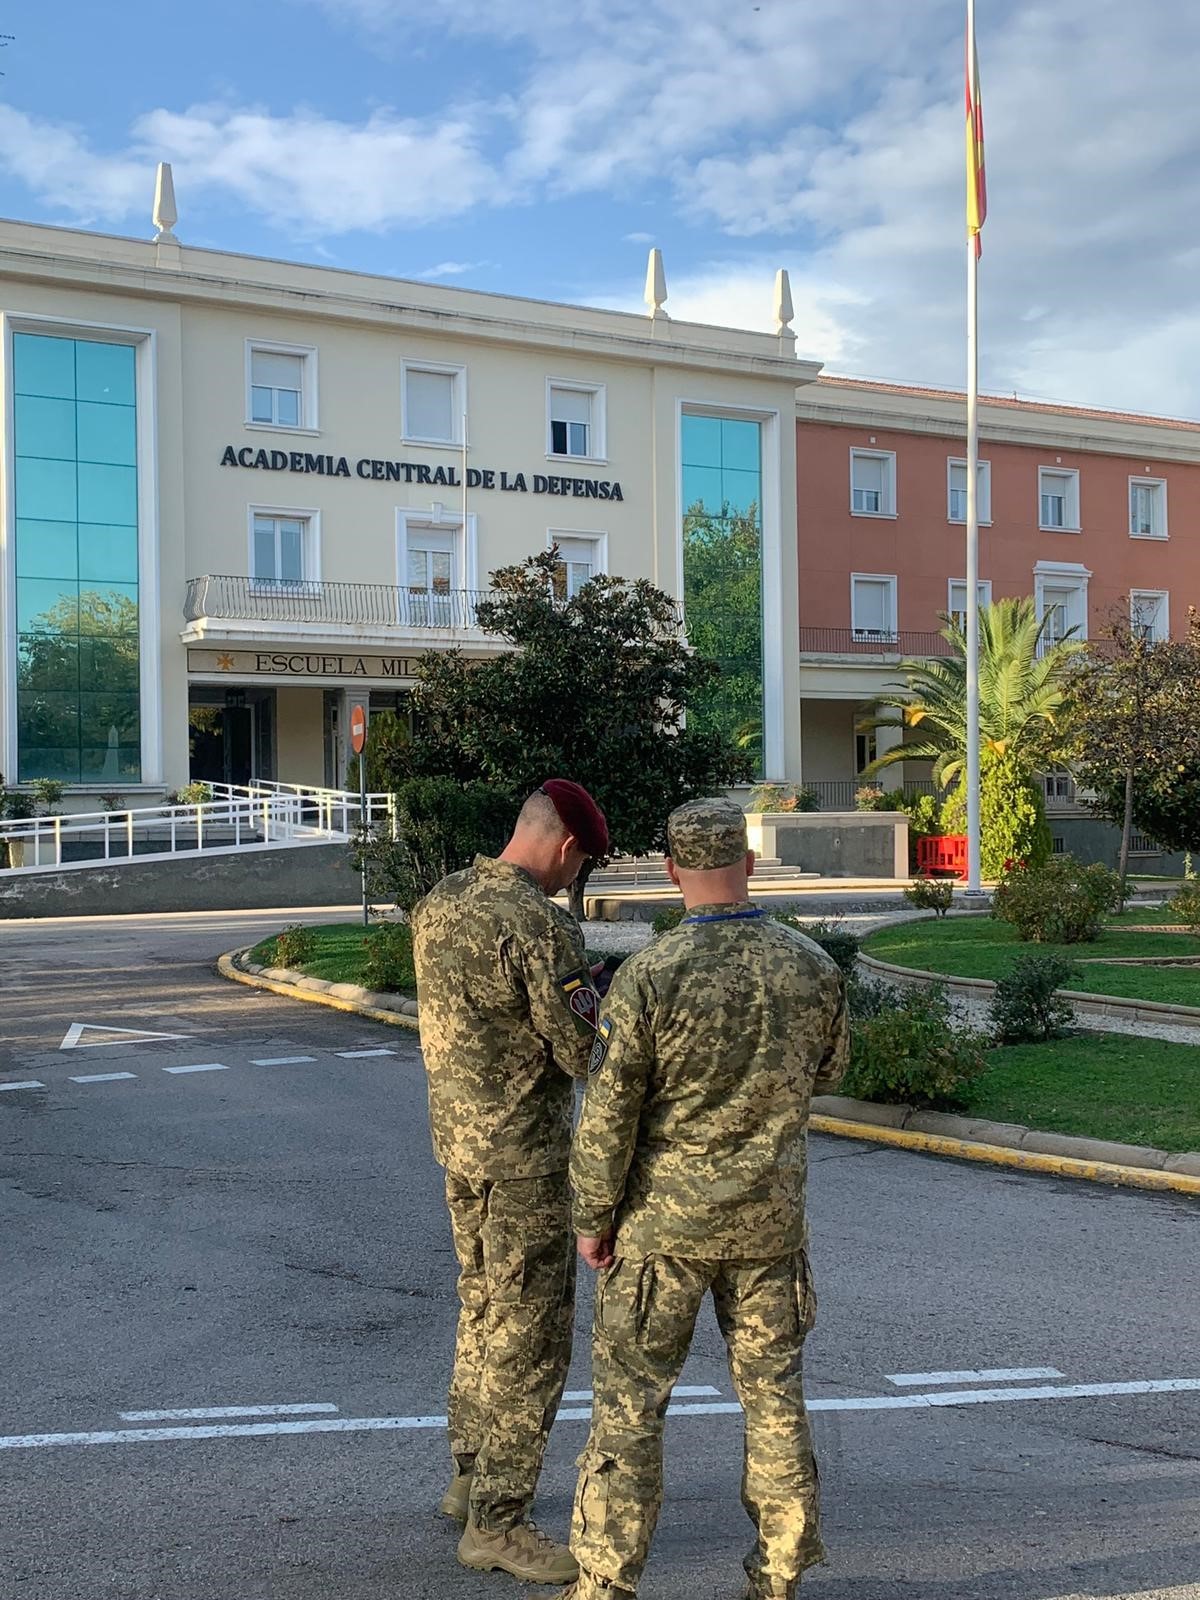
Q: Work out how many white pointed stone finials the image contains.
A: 3